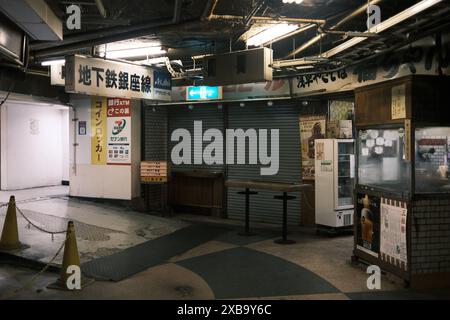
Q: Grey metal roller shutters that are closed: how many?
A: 2